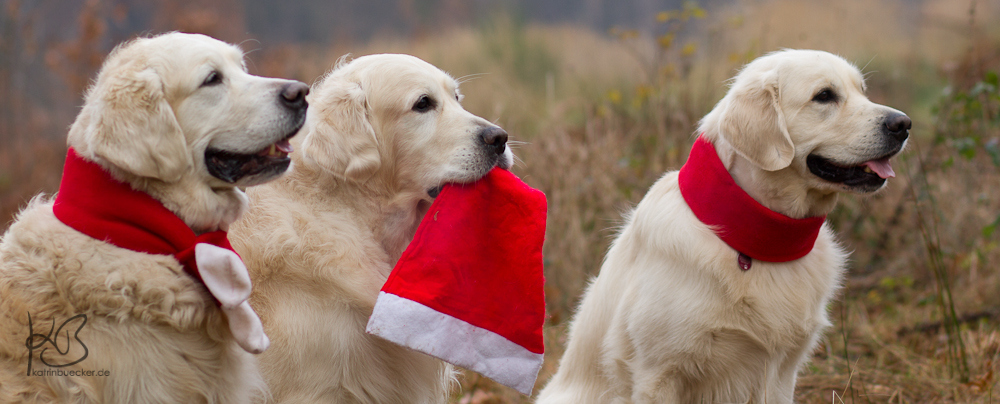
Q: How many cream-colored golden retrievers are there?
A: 3